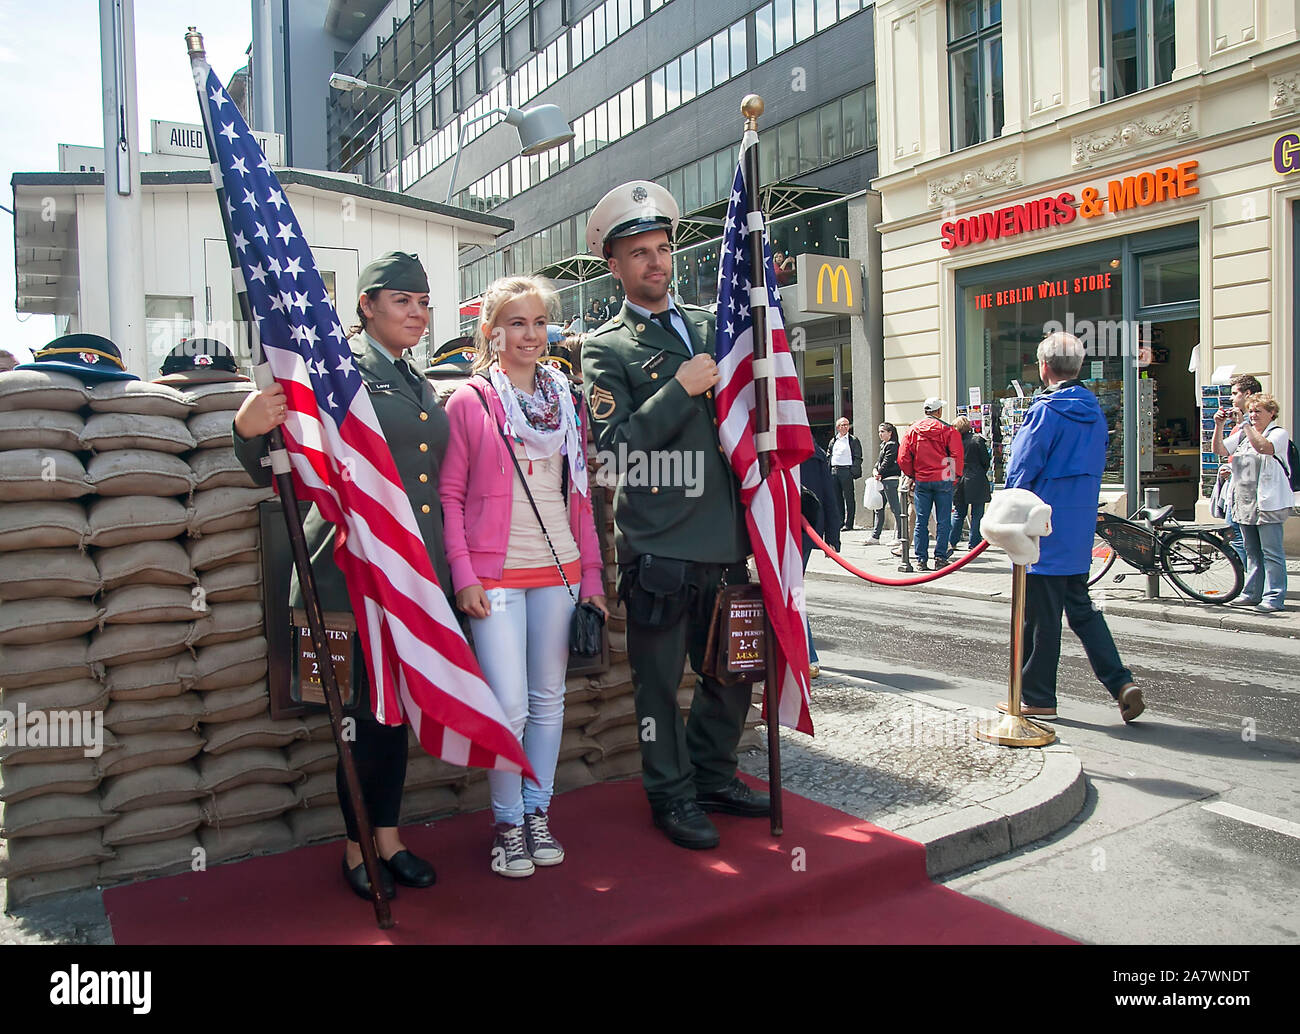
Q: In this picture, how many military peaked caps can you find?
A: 5